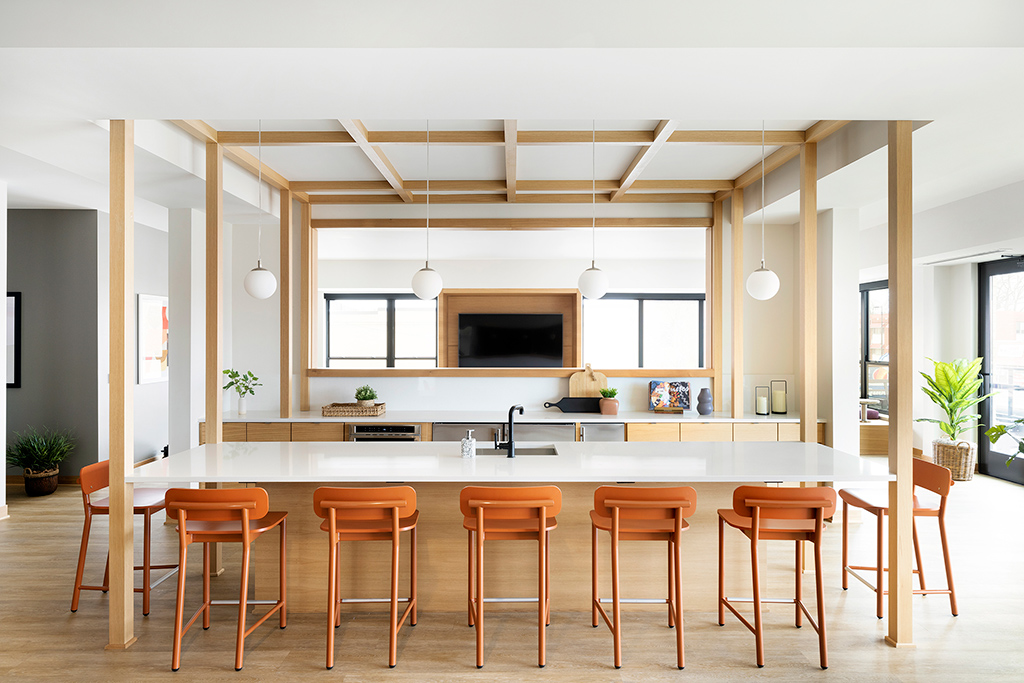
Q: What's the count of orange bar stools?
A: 7